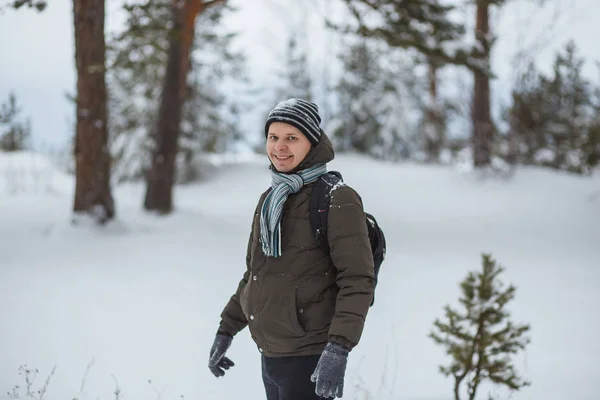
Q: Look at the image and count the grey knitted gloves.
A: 2